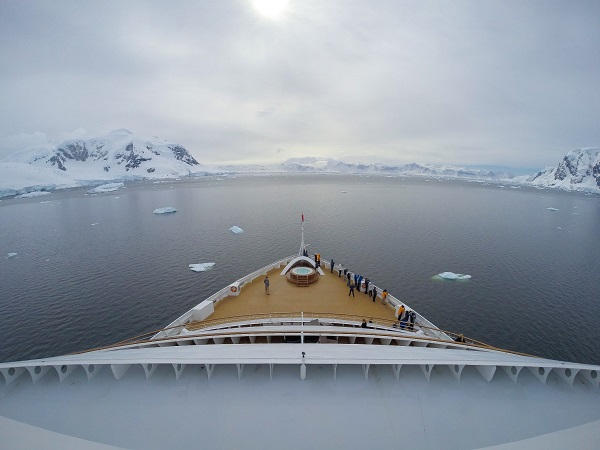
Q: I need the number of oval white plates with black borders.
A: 0